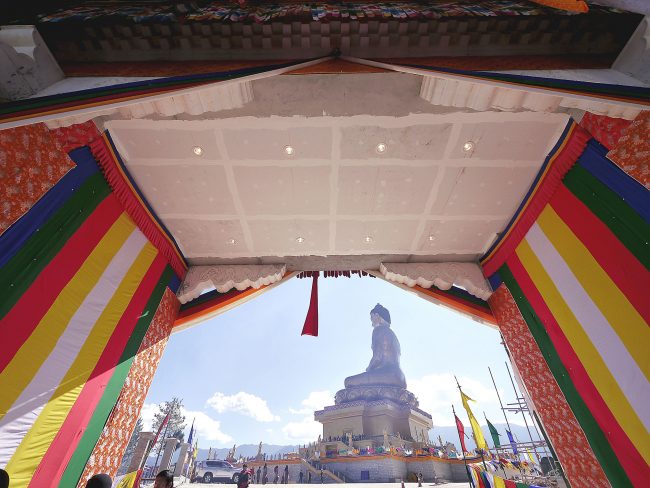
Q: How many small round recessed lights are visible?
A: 8